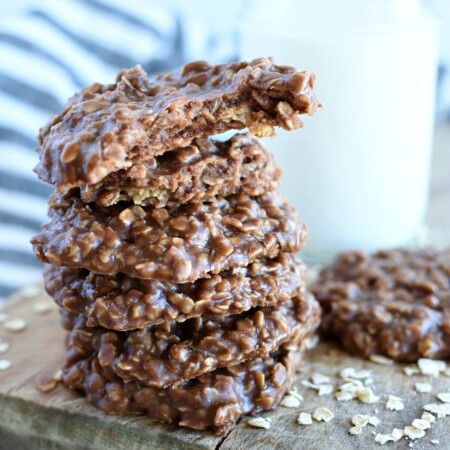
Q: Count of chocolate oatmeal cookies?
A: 7